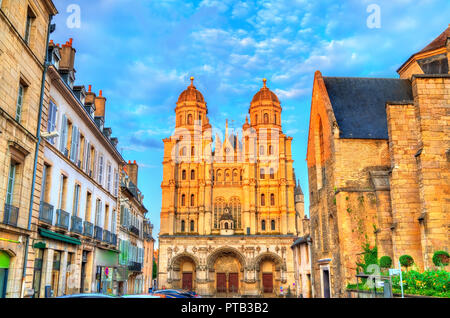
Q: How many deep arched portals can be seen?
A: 3